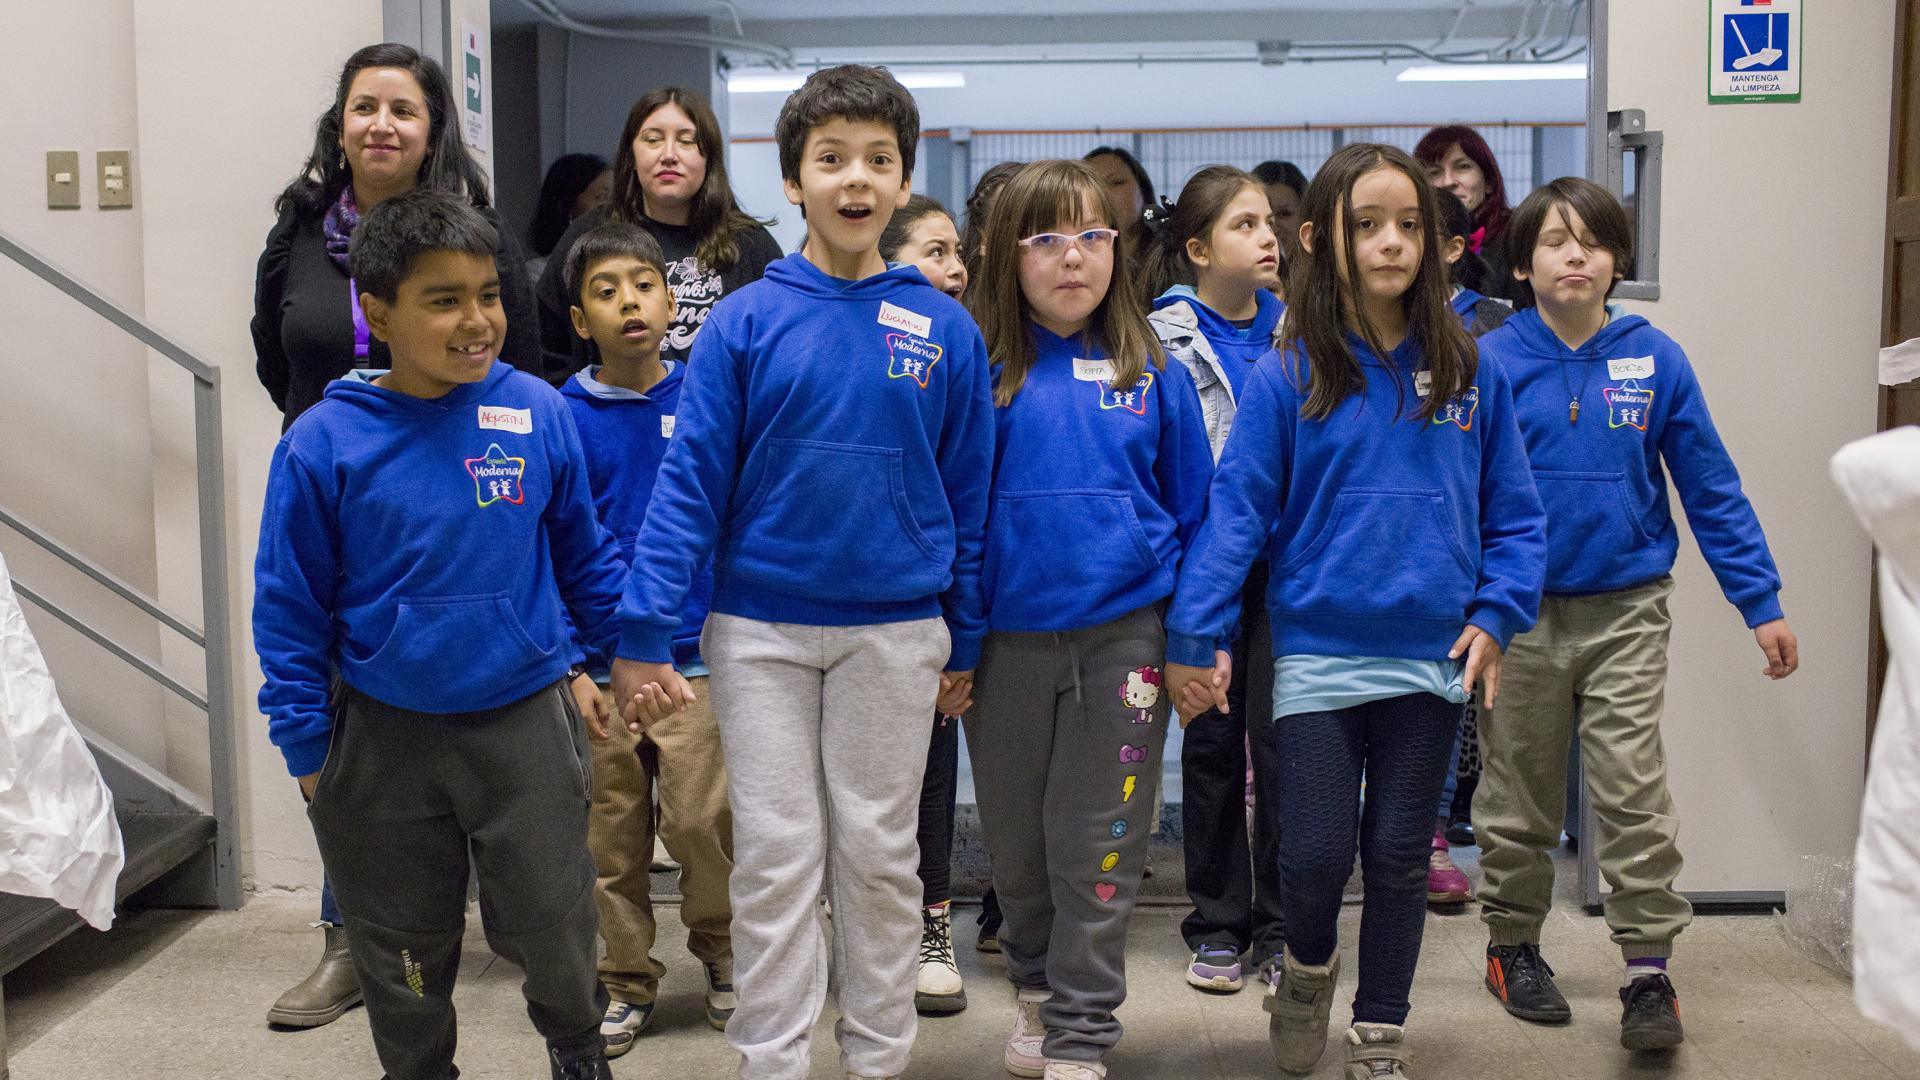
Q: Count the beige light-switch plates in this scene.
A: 2